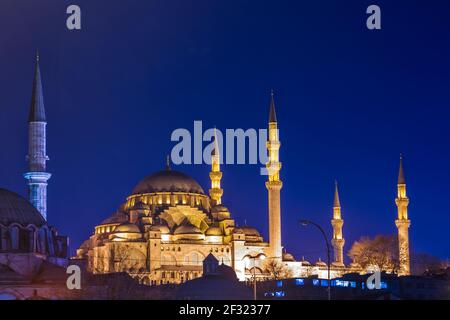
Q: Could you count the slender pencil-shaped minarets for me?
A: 5